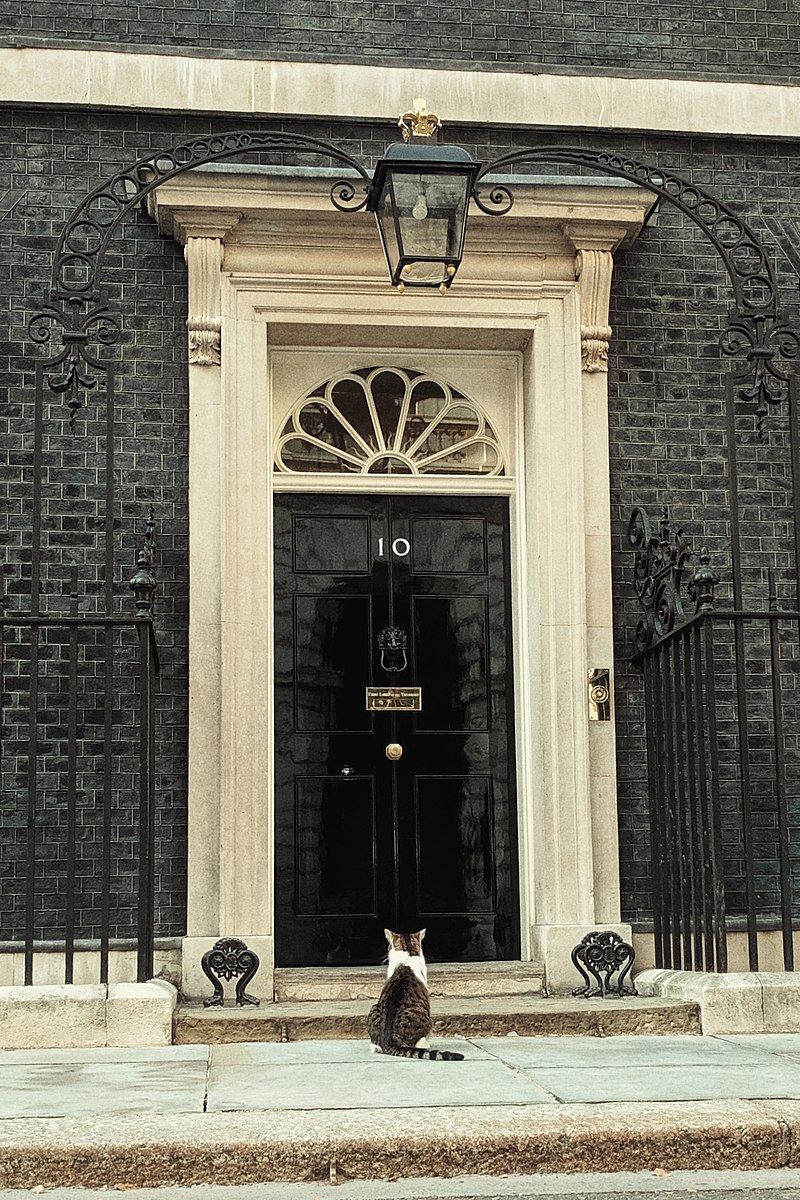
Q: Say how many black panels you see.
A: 6